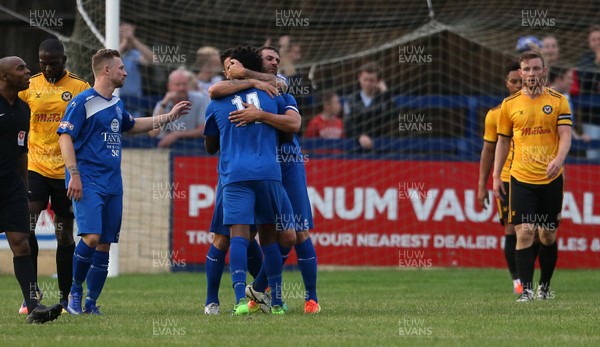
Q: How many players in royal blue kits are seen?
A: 4